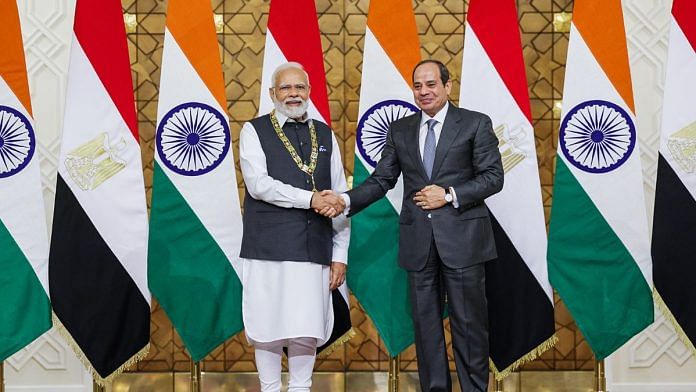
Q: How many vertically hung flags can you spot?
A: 8